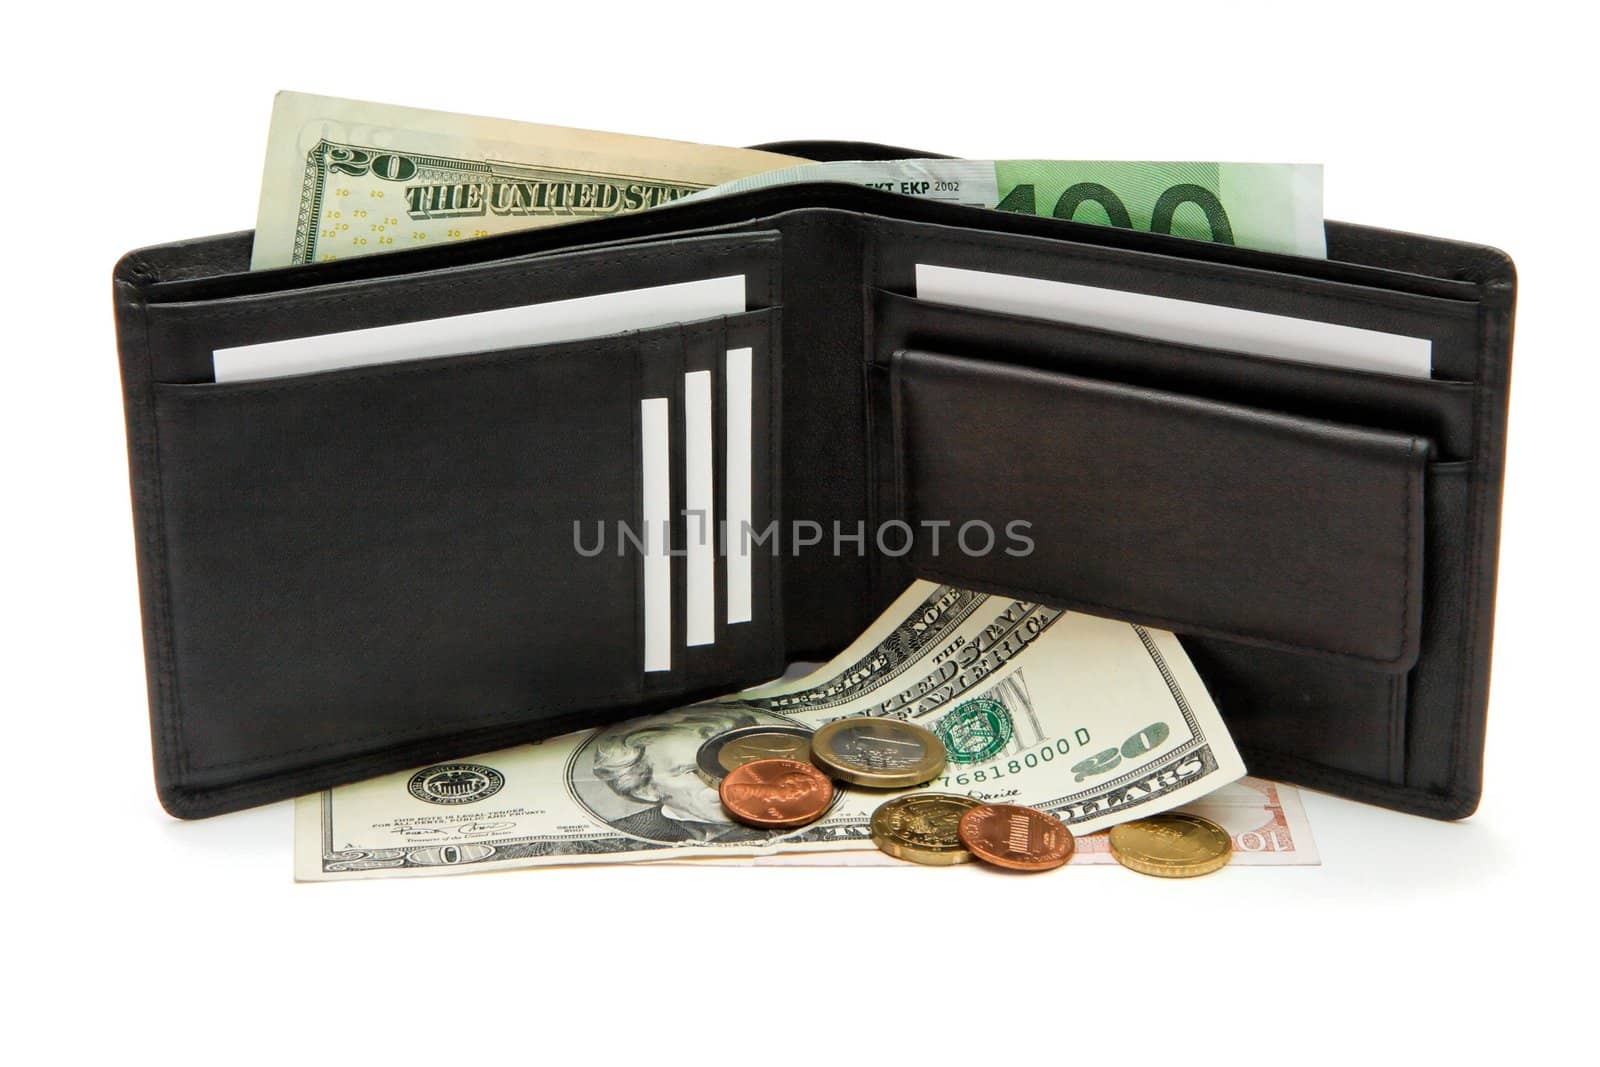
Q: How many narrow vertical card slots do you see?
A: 3